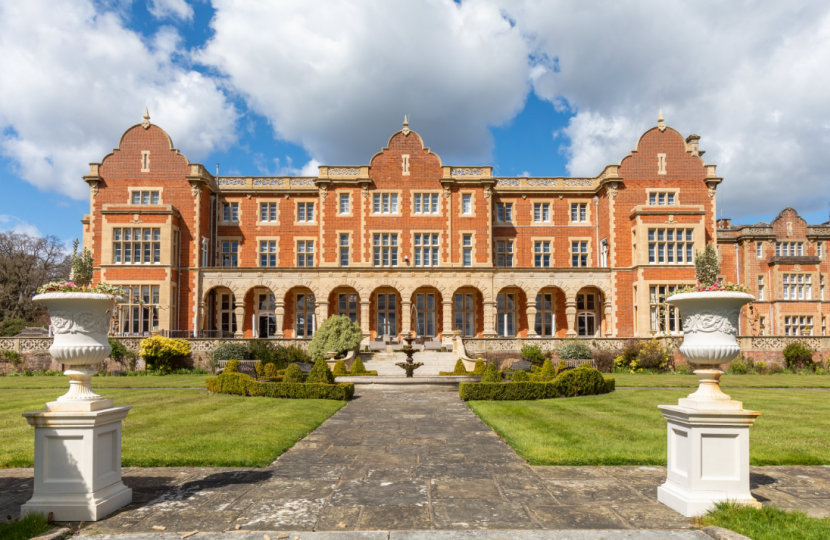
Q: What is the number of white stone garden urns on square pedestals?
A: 2